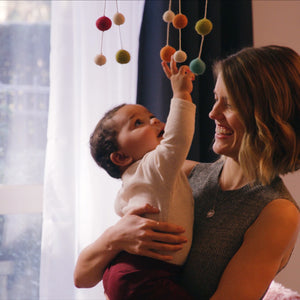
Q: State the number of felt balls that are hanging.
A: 10